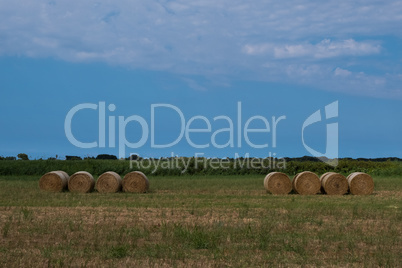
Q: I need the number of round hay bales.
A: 8